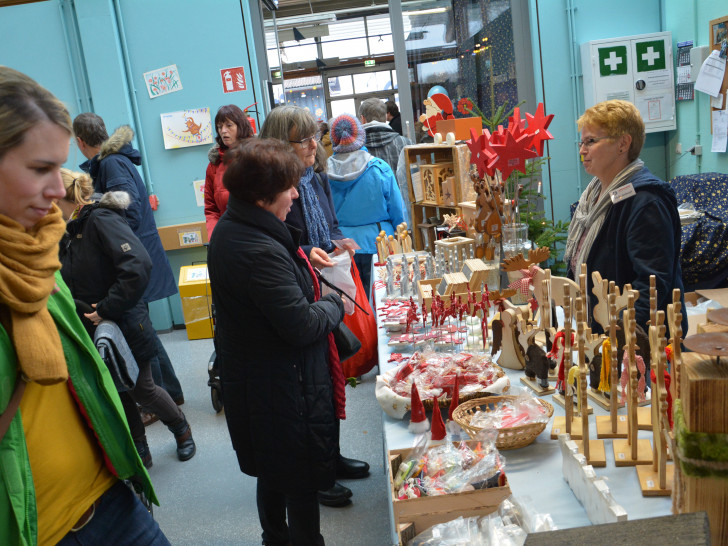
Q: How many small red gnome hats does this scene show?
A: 3